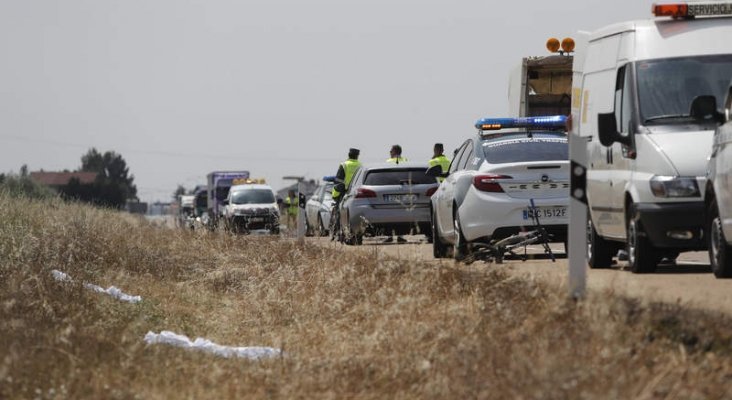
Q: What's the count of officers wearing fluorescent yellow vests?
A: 4